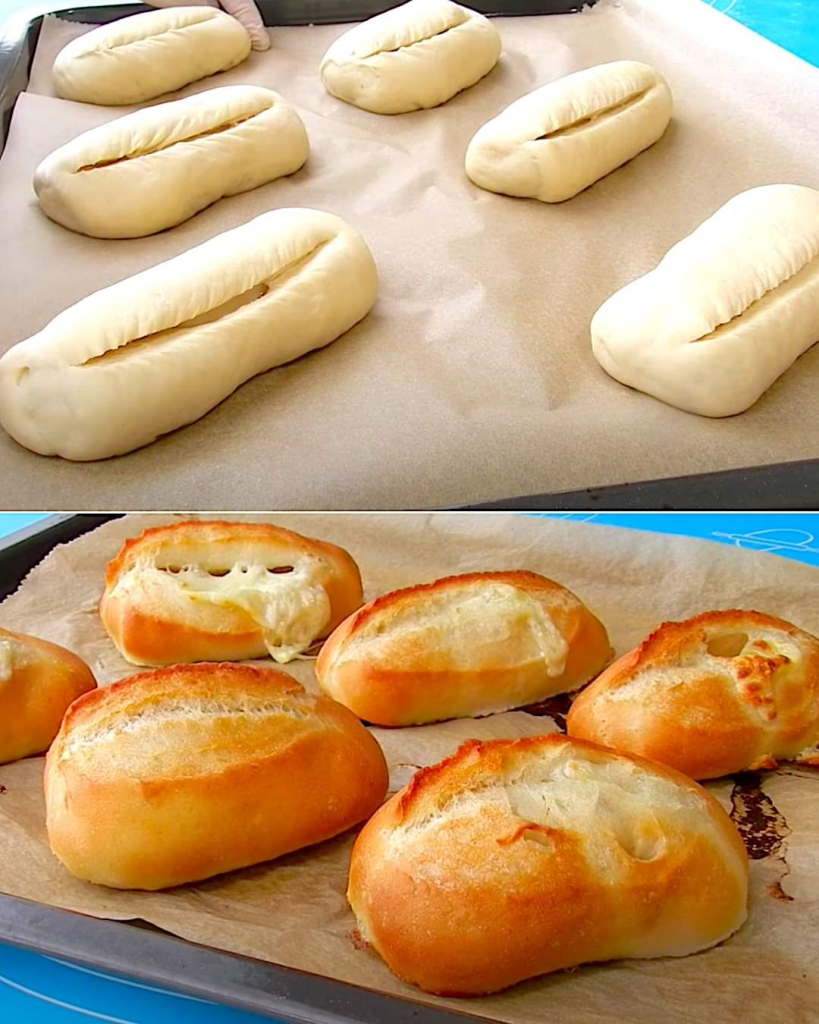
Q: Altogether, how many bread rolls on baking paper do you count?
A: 12